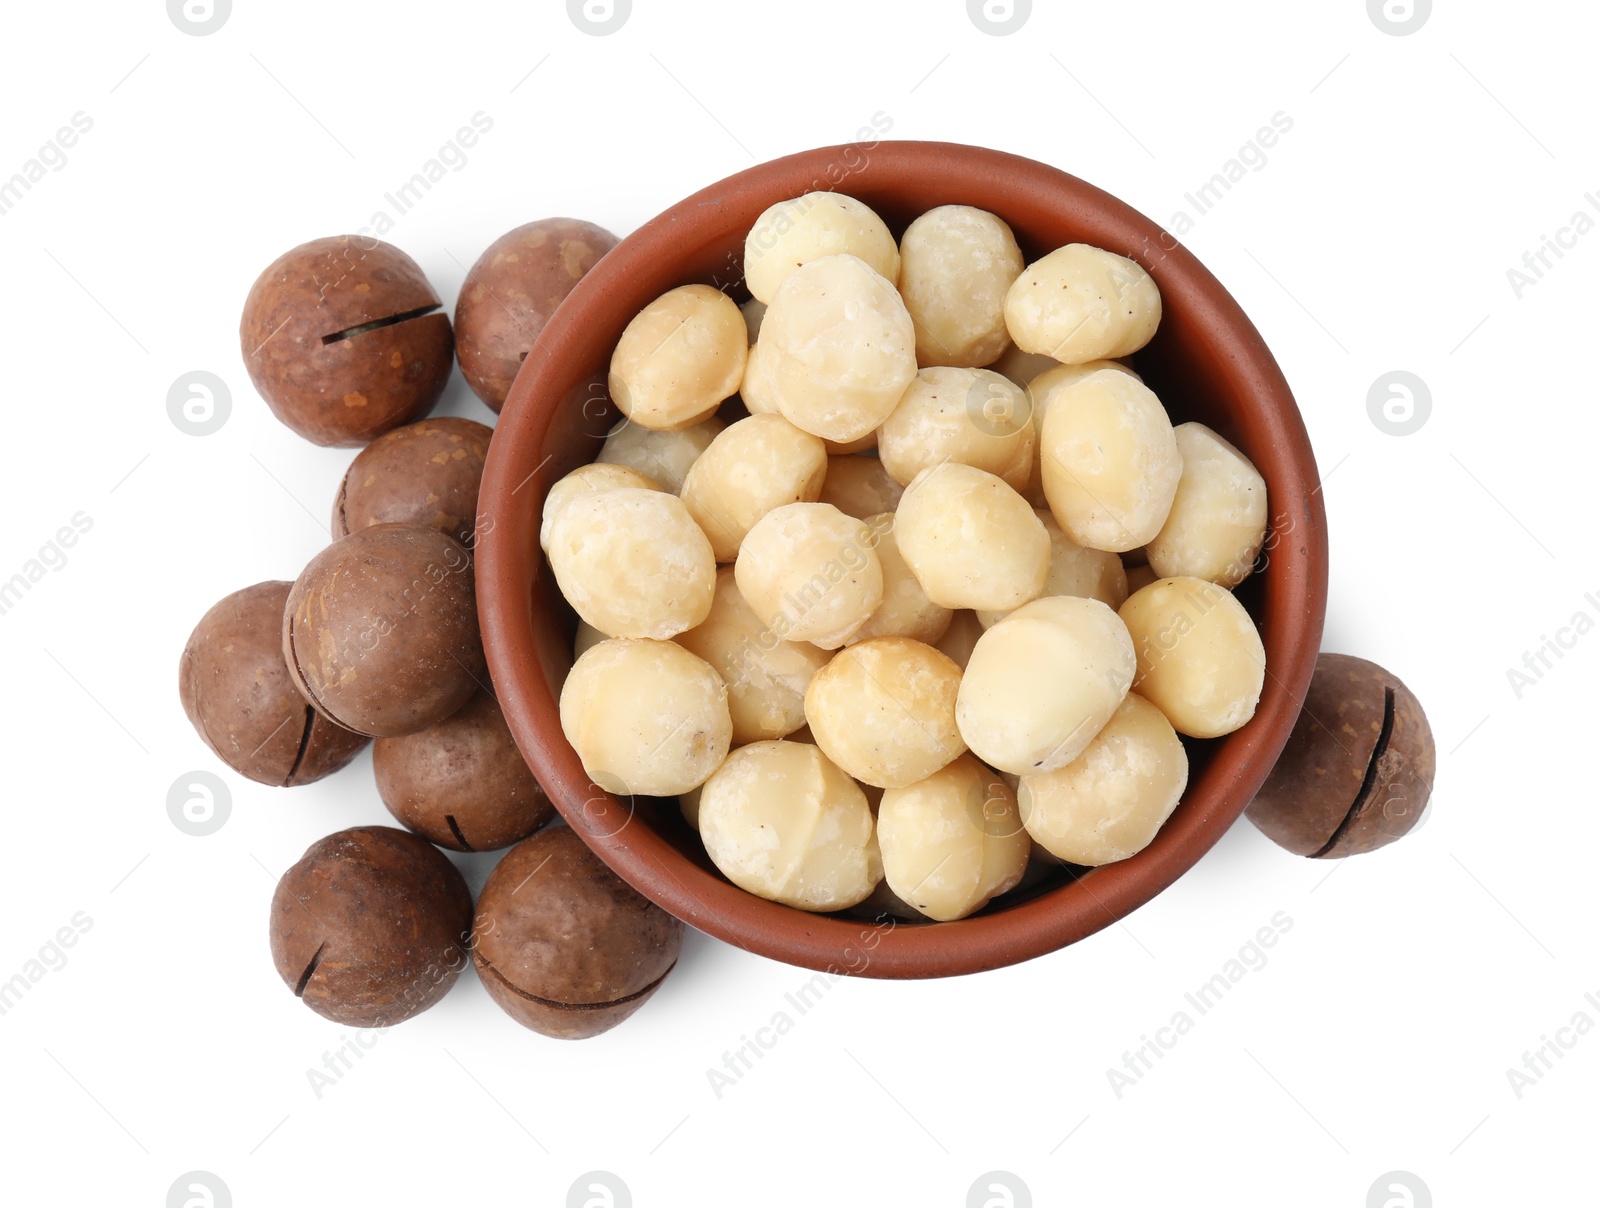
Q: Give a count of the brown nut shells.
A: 9